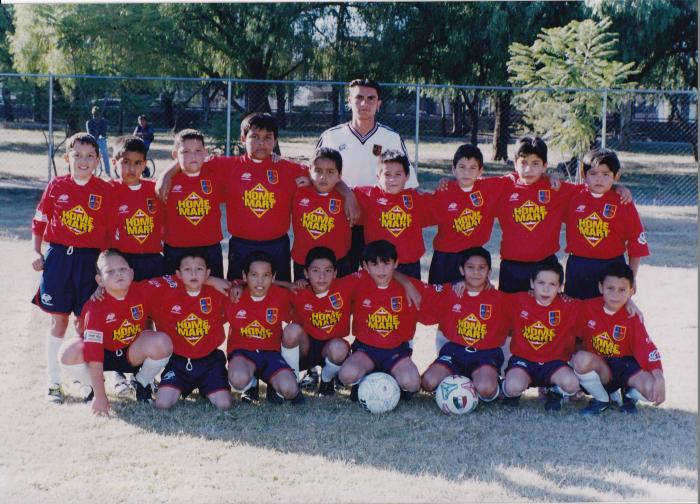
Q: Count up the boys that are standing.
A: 9